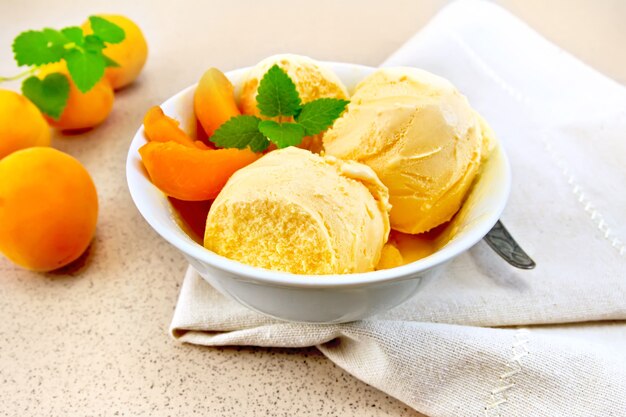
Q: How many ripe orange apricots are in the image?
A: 4